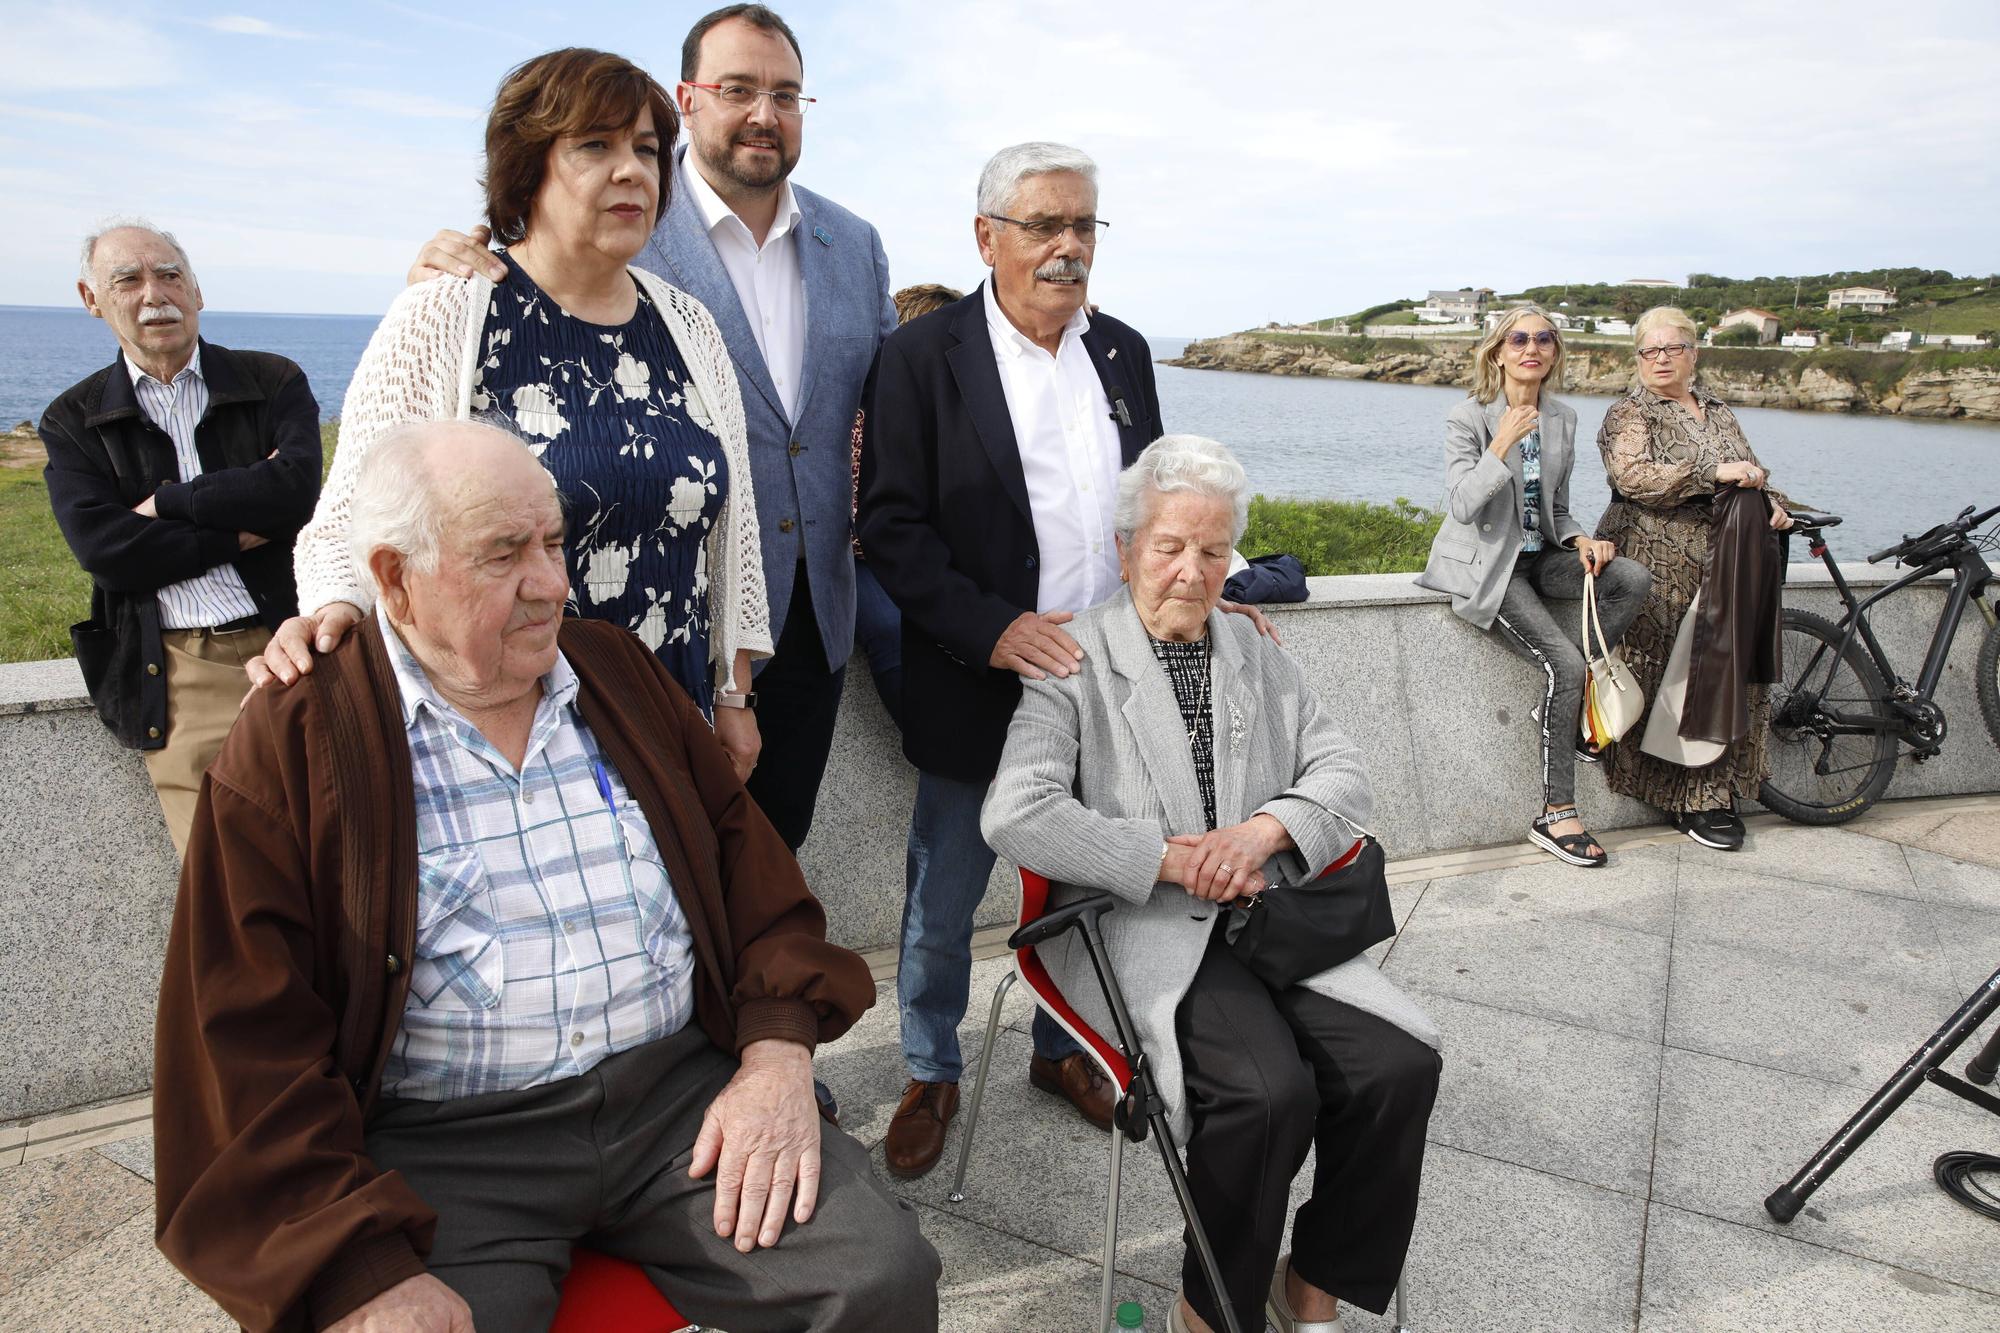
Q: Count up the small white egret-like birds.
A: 0